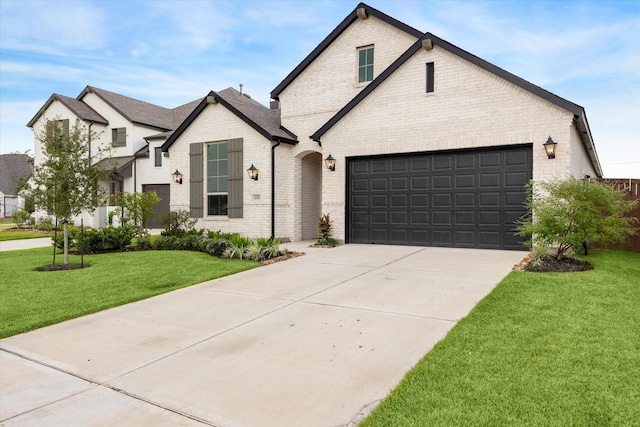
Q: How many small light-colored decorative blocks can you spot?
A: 3